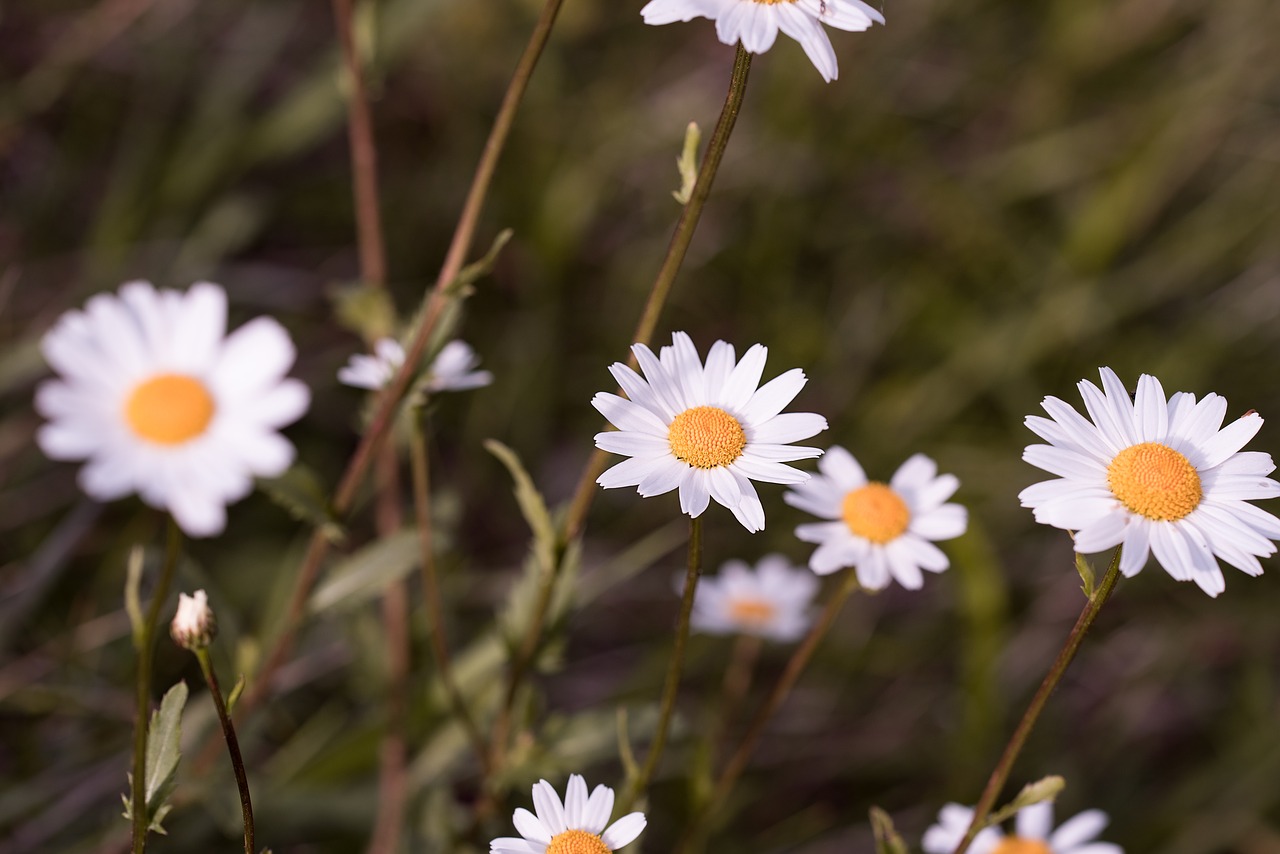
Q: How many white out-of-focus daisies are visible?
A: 5